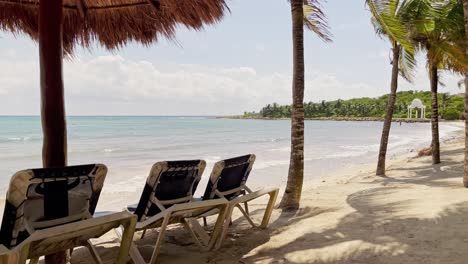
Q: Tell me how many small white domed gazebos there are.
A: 1